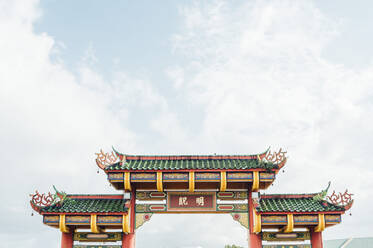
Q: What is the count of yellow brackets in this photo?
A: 11